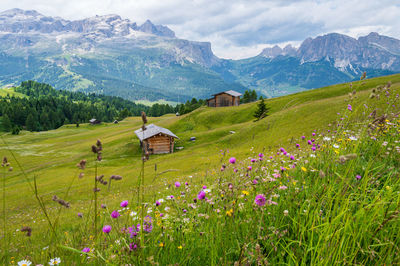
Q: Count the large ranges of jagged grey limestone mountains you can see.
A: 2